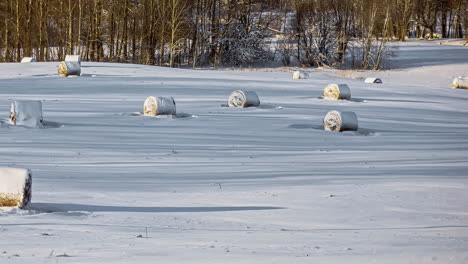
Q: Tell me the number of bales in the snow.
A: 12